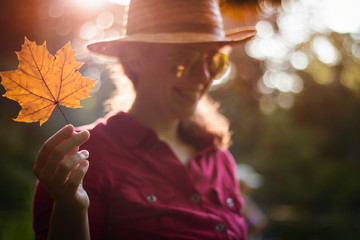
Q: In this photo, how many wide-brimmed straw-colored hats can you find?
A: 1